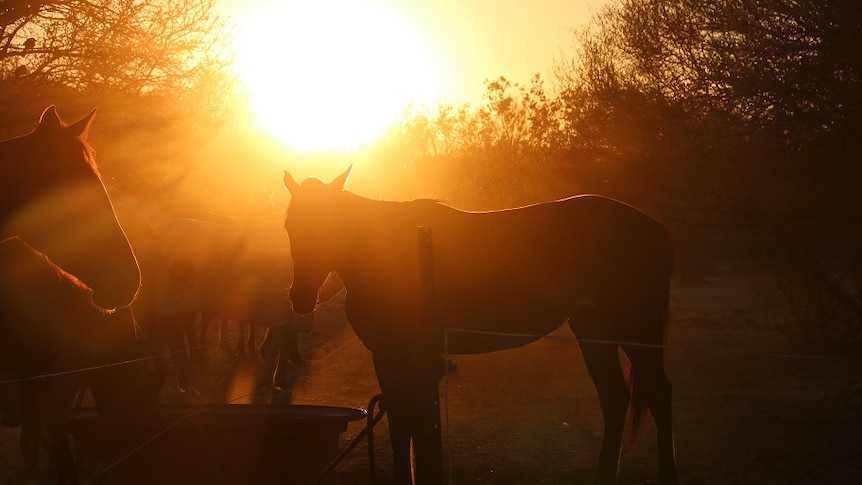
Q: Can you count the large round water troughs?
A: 1